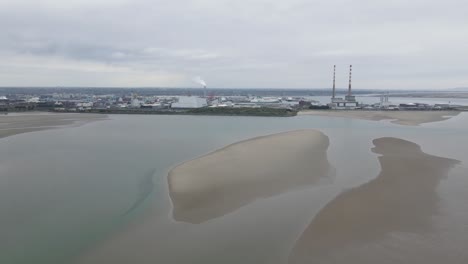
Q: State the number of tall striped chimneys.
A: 2